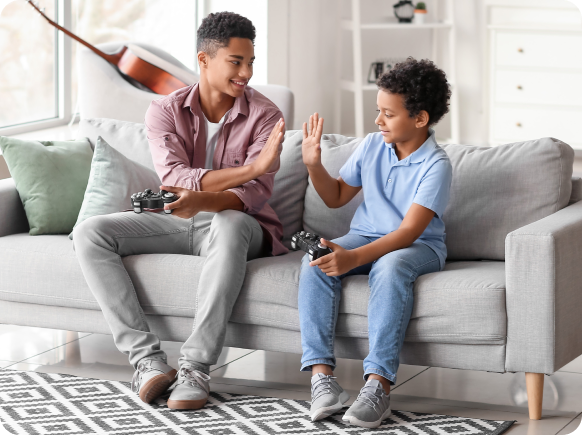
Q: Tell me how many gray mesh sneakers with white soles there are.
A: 2